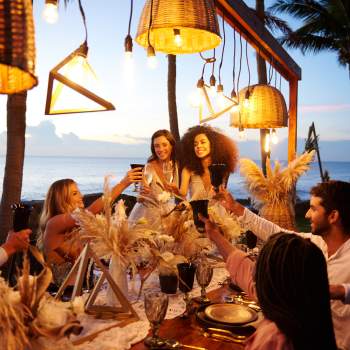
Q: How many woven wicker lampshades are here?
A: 3